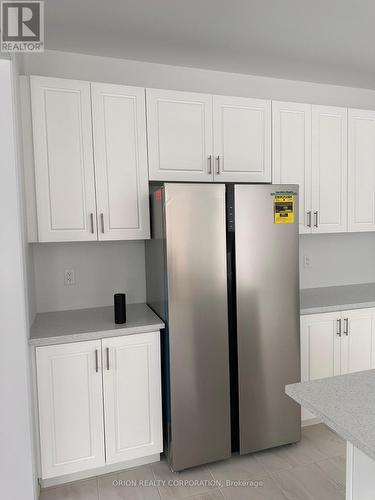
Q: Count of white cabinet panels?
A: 11